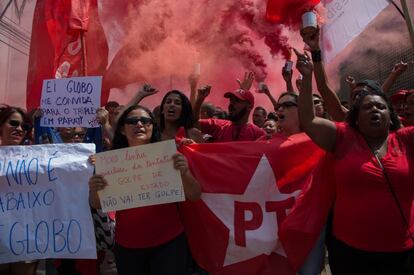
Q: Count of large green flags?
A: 0